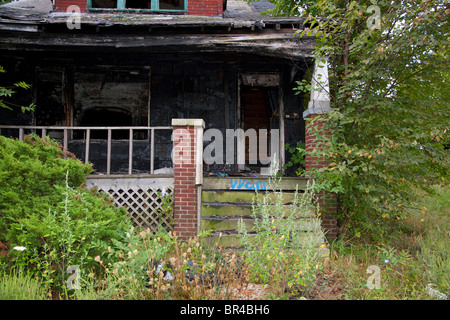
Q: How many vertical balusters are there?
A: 7